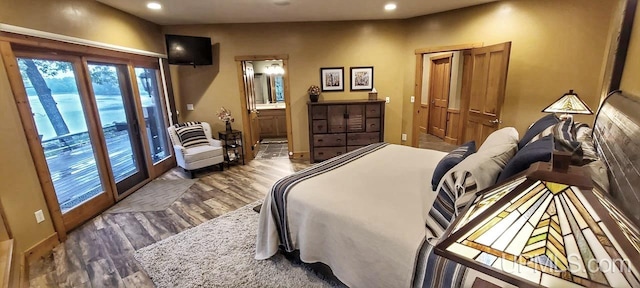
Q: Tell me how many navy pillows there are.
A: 3